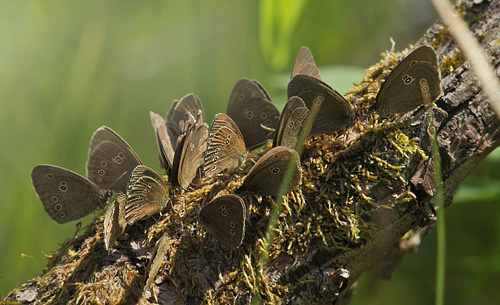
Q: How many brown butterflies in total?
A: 15